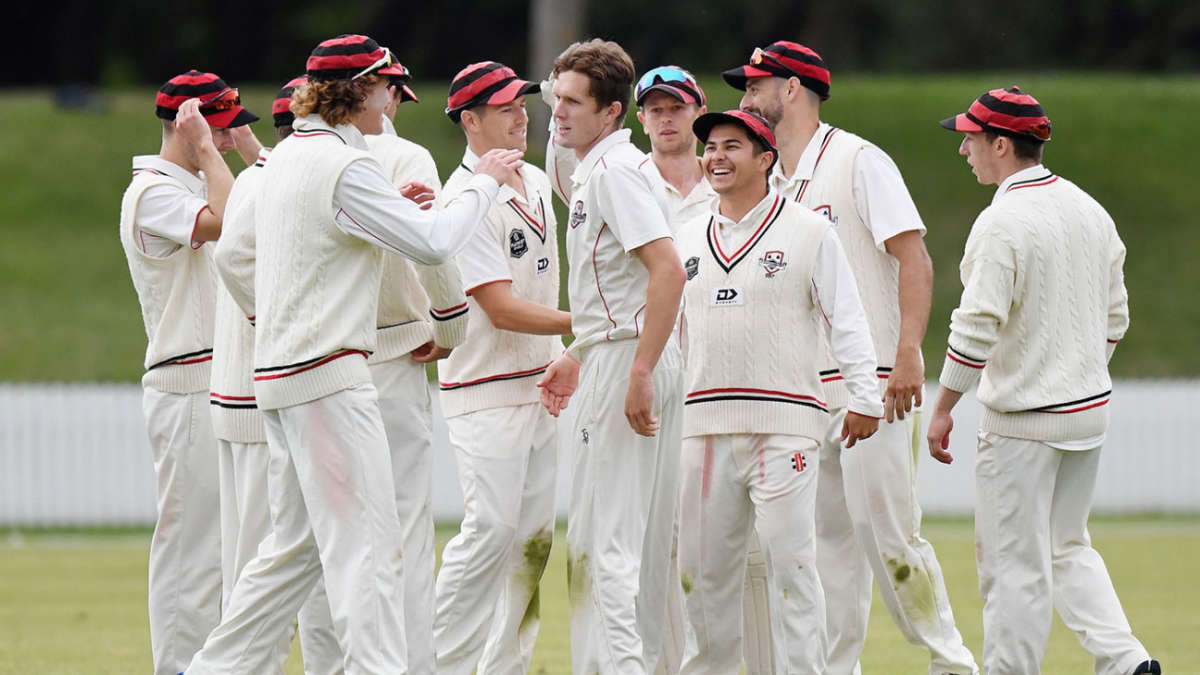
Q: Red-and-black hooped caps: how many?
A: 9